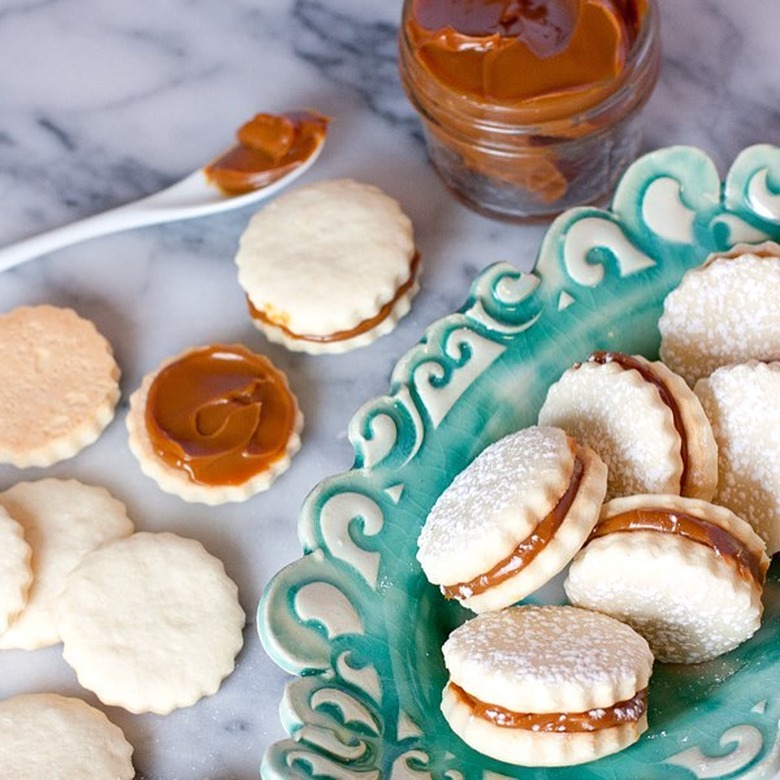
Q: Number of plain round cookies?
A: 5